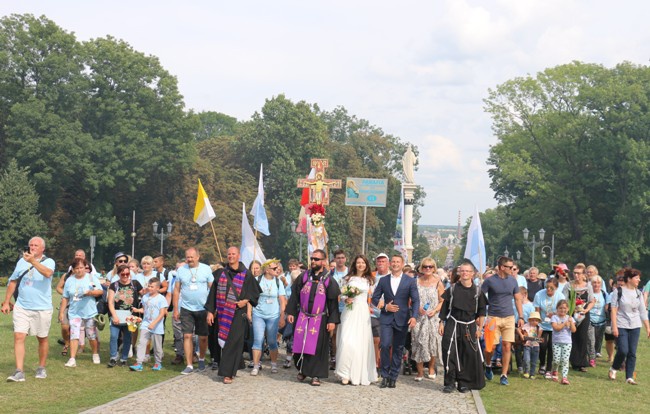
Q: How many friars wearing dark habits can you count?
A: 3